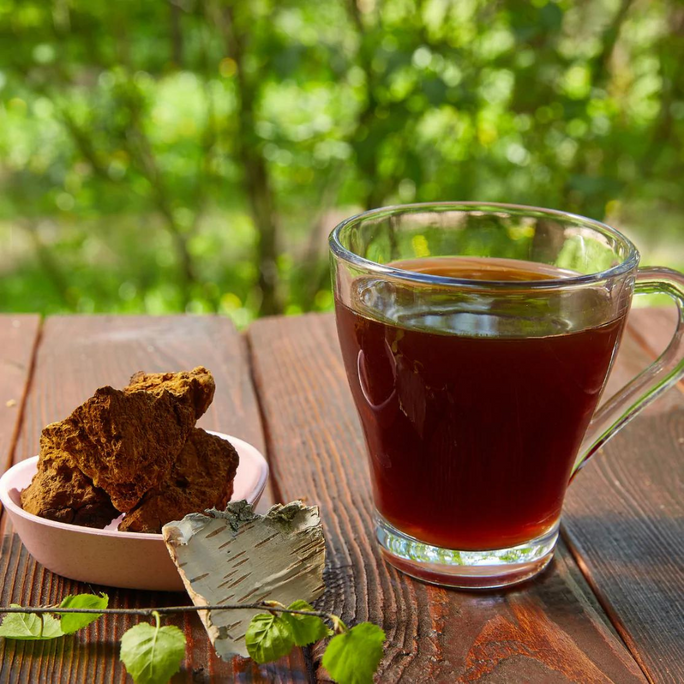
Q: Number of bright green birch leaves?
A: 6